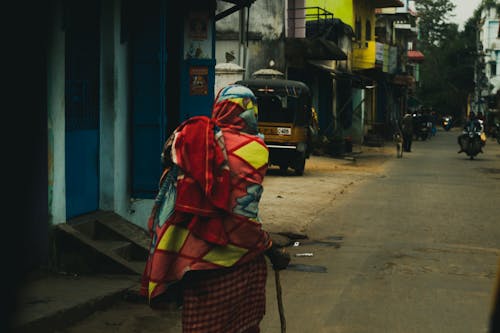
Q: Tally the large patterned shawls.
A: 1